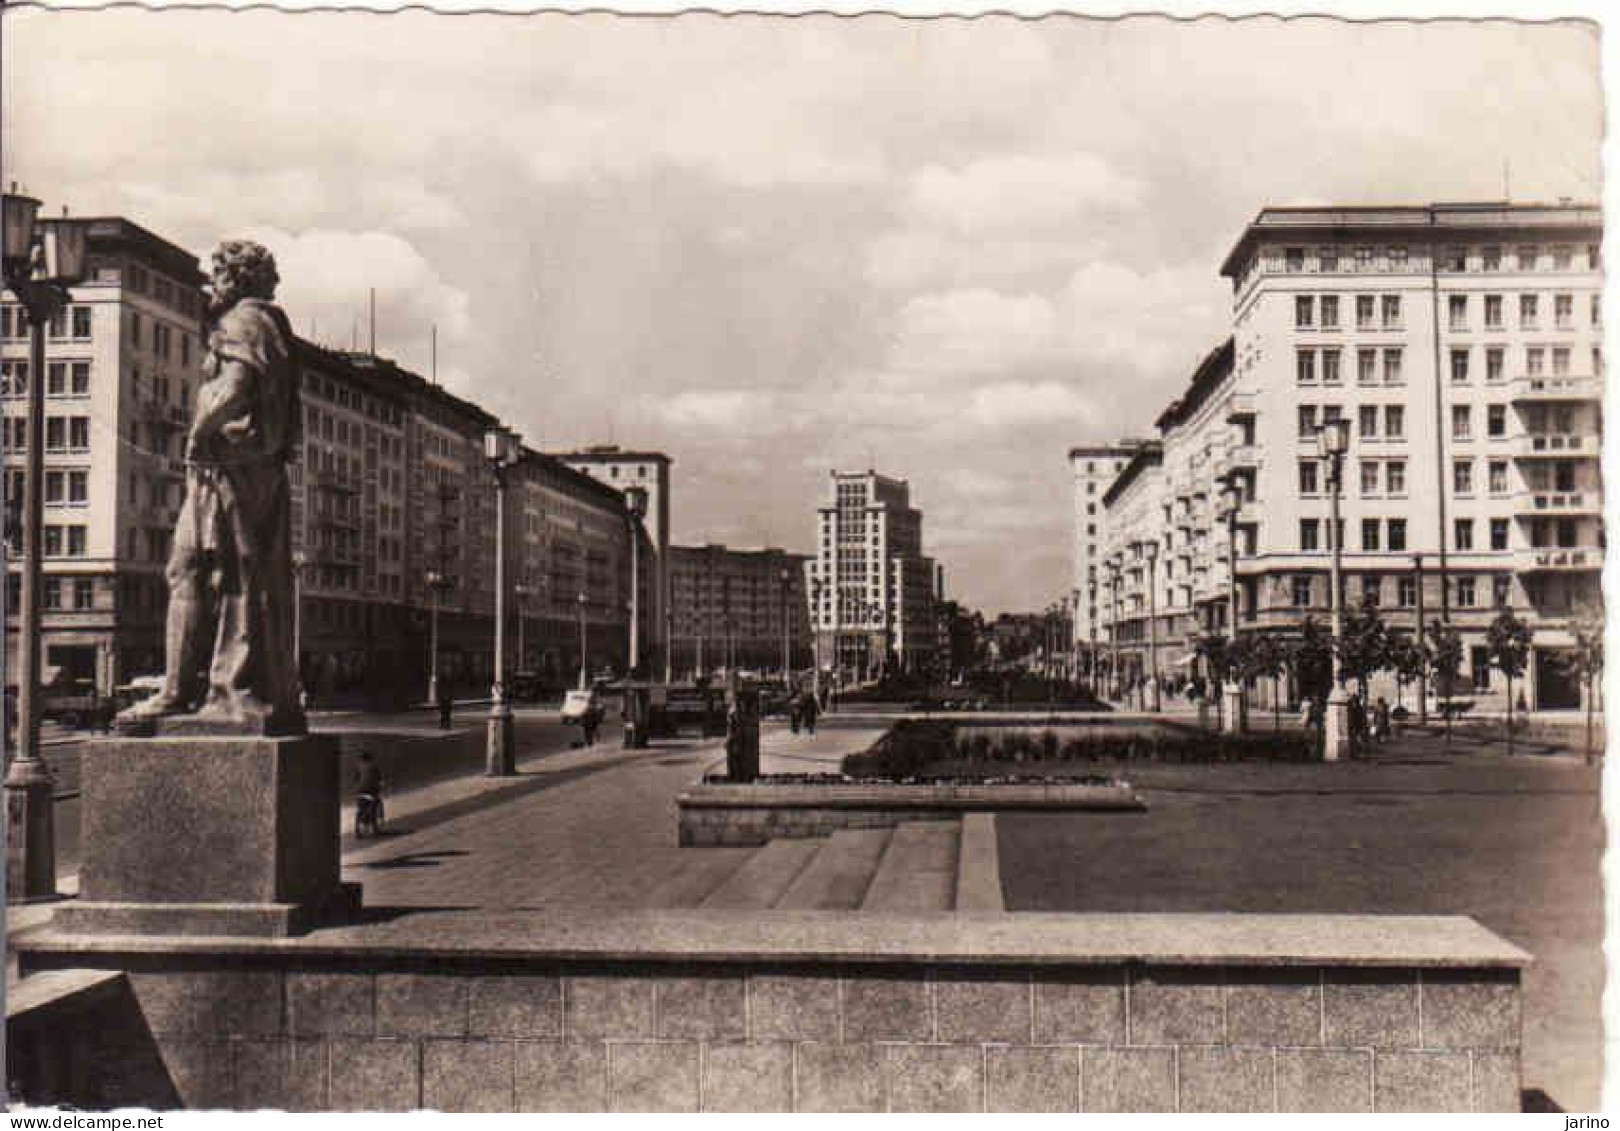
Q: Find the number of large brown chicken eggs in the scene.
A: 0